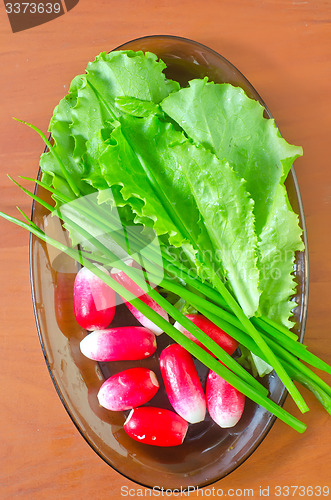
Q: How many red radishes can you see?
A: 8